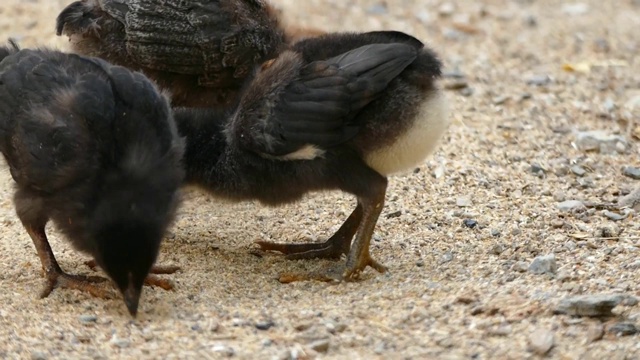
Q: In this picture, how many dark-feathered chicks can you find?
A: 3